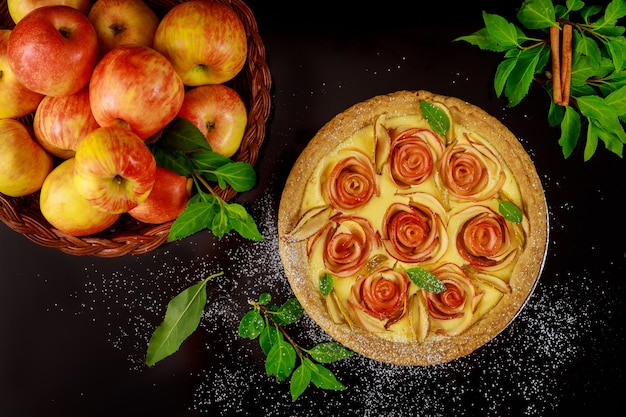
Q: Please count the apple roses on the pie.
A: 8